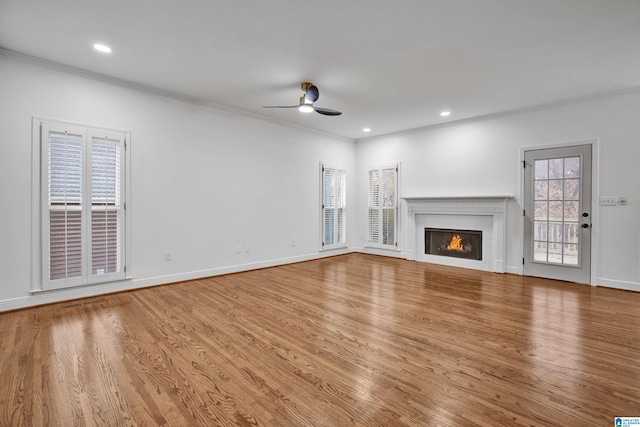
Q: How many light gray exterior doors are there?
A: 1